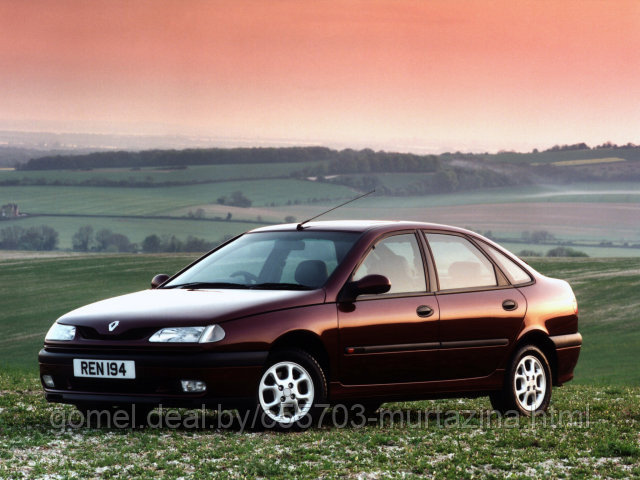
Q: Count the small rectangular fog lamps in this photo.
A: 2